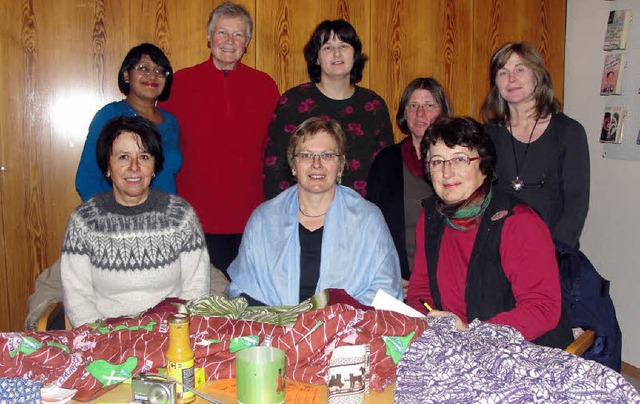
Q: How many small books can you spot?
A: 3